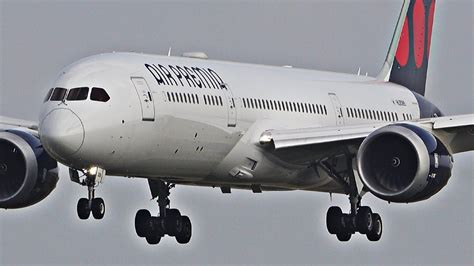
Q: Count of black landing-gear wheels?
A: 10